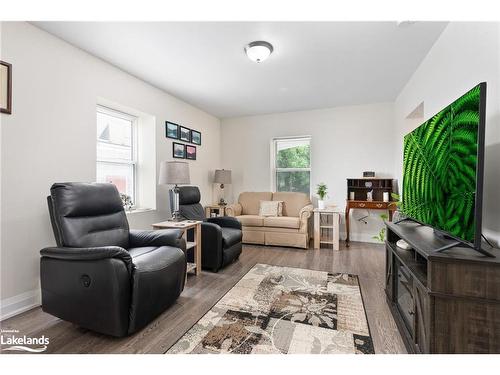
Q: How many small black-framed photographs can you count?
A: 5